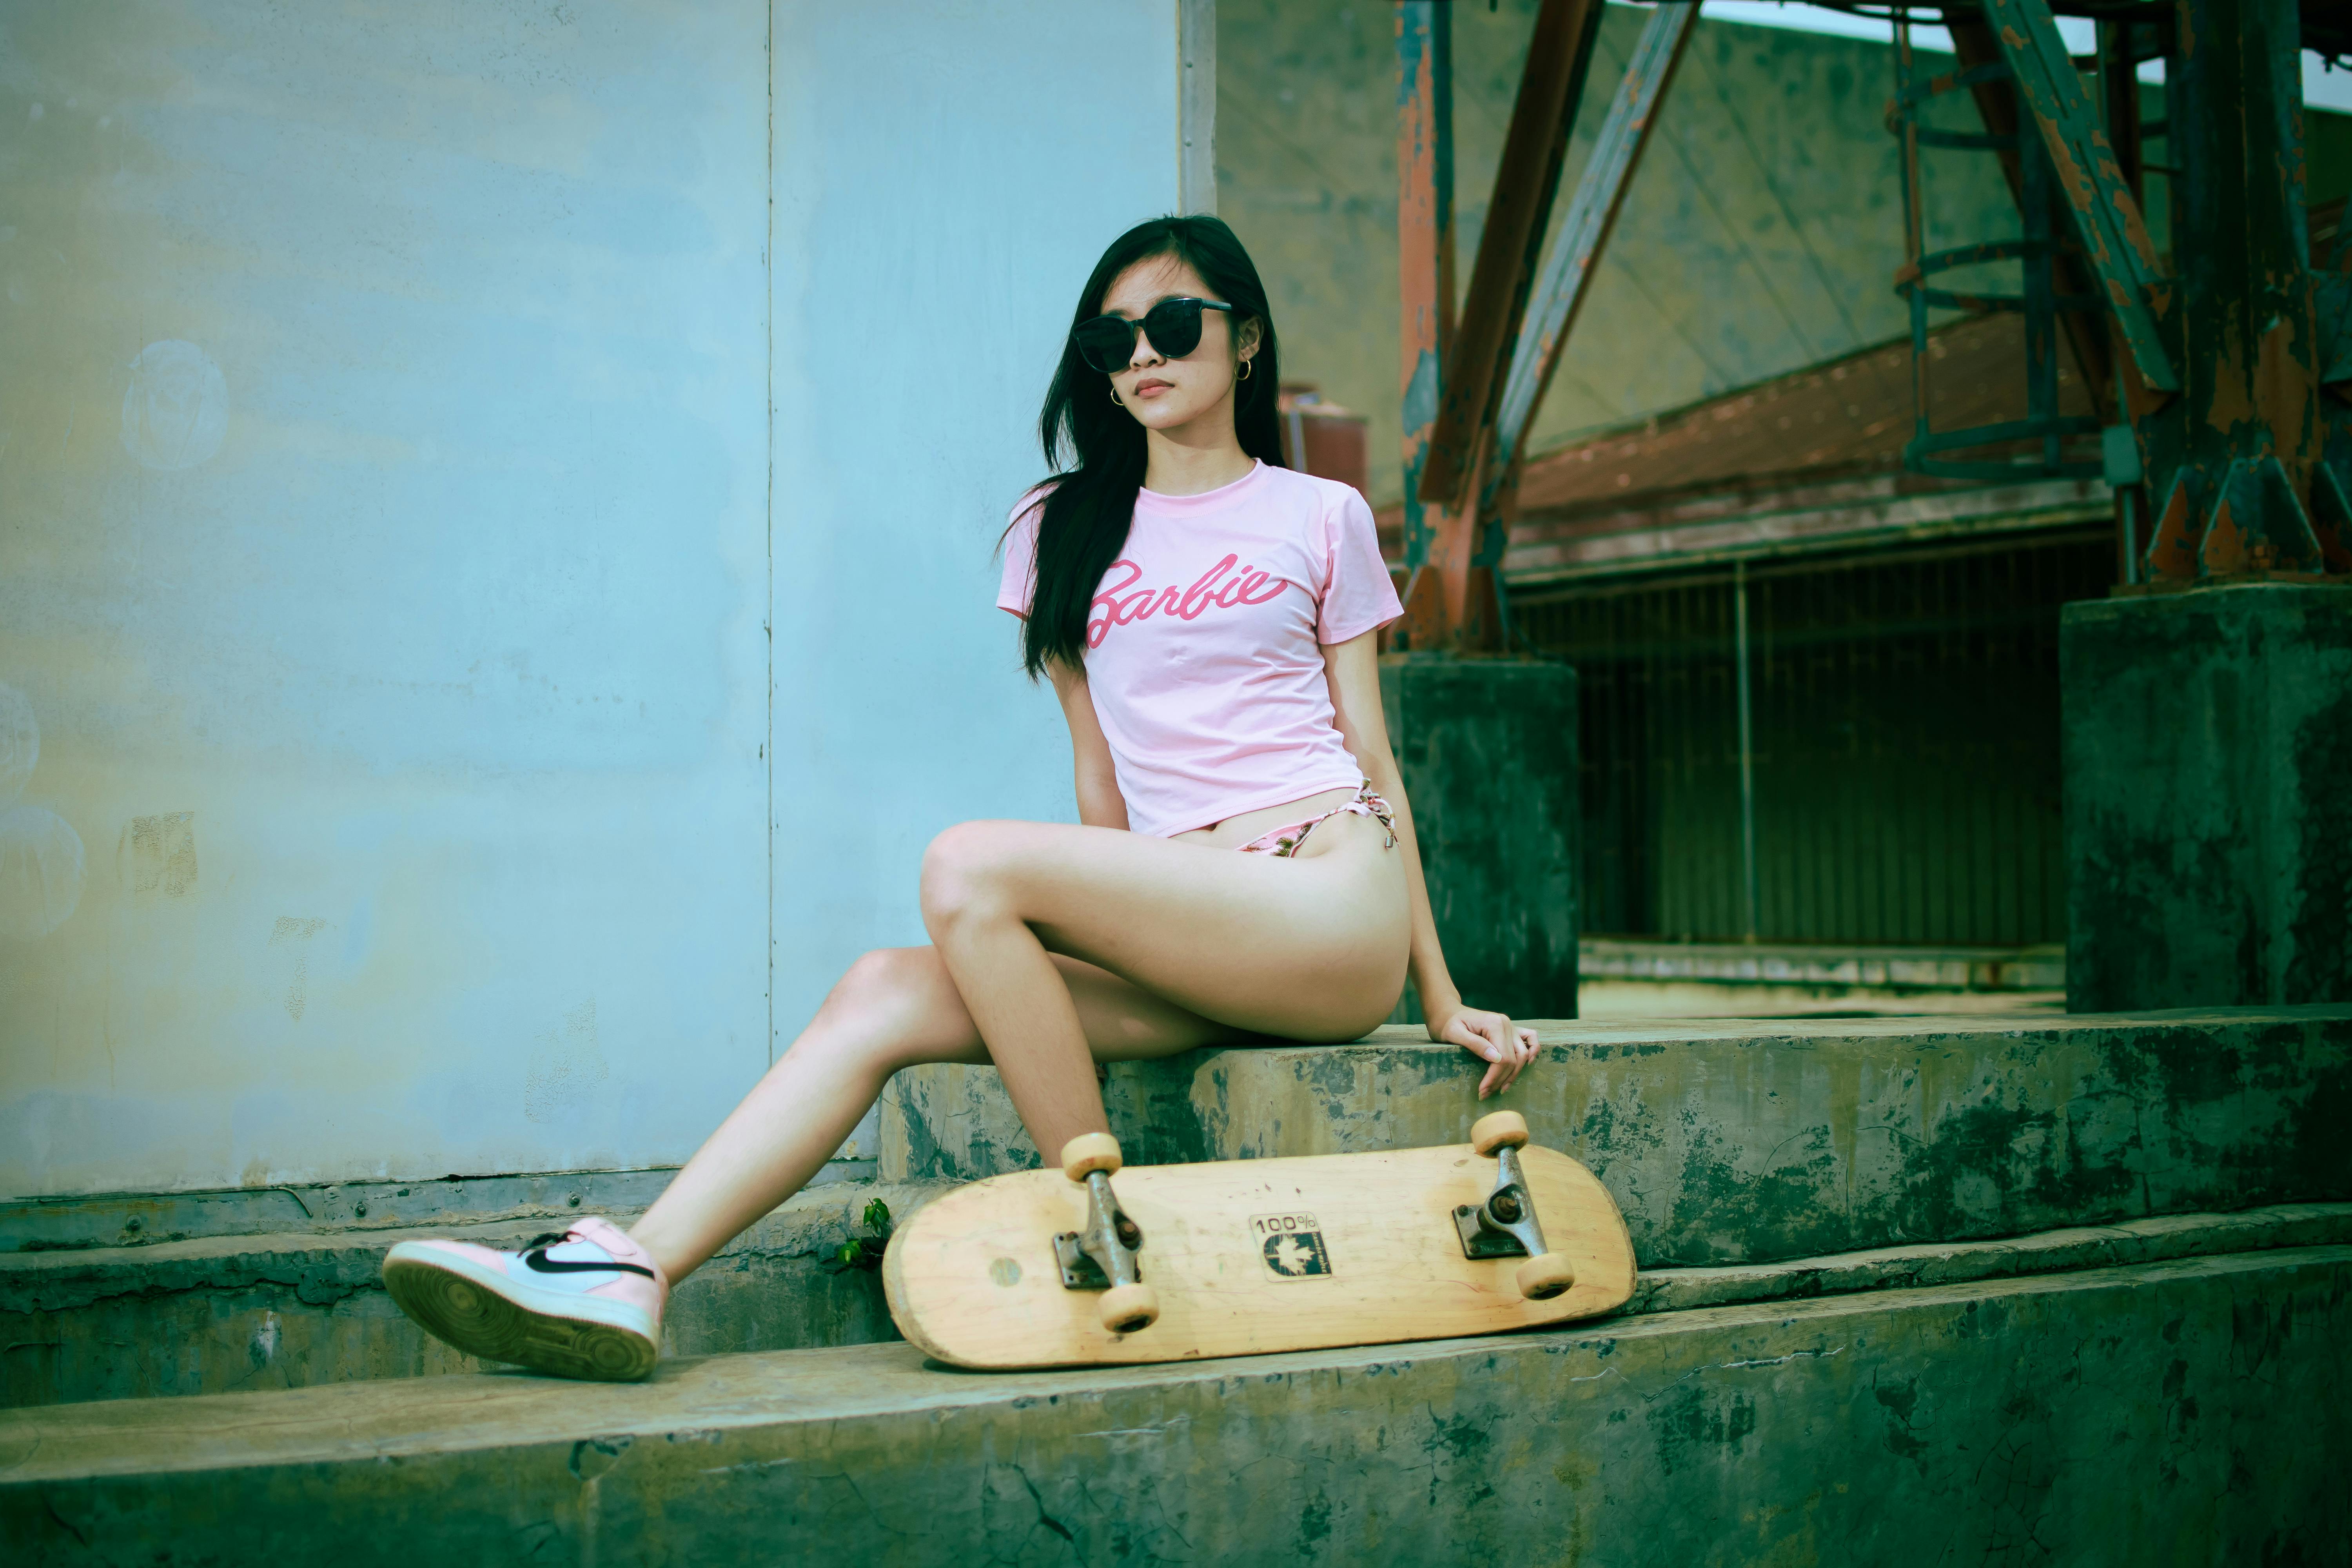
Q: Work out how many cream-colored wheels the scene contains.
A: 4